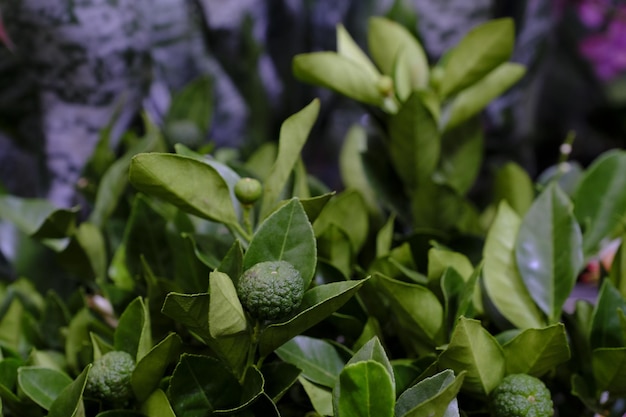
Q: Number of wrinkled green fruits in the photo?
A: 3